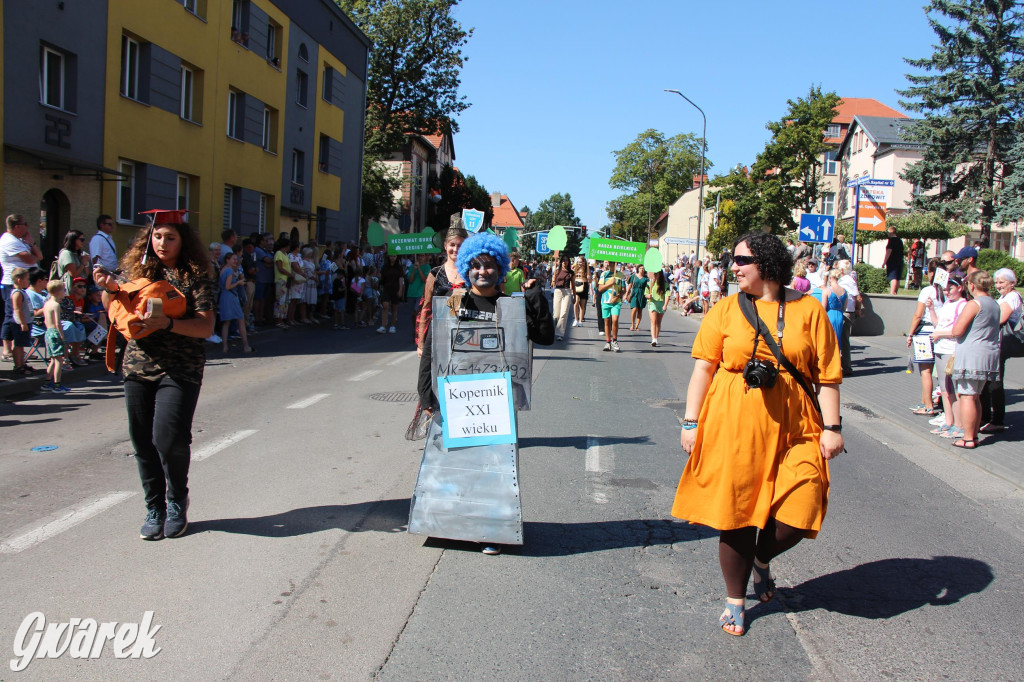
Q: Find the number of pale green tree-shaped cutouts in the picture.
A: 2